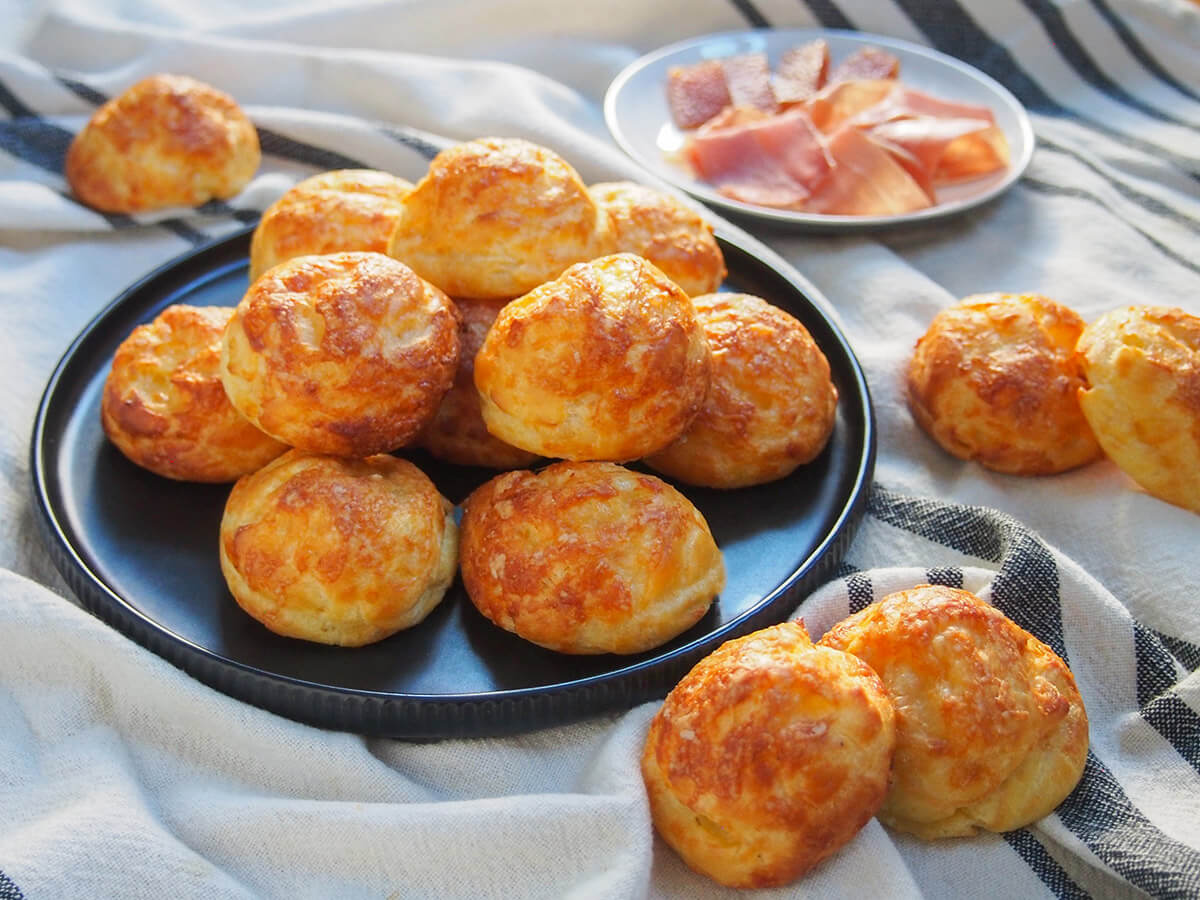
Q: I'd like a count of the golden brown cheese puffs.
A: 15